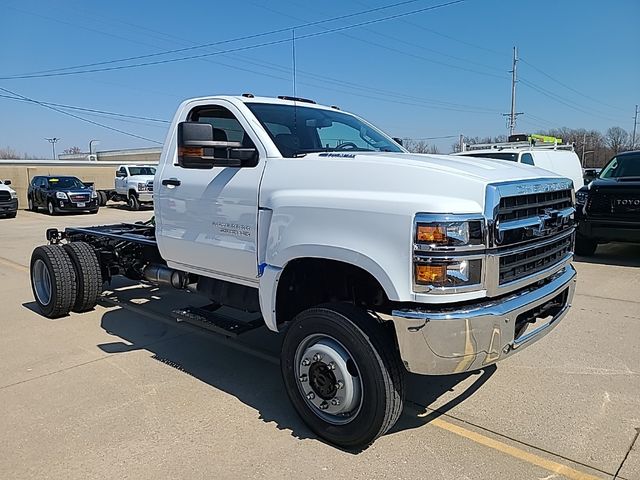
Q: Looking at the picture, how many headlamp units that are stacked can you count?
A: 2